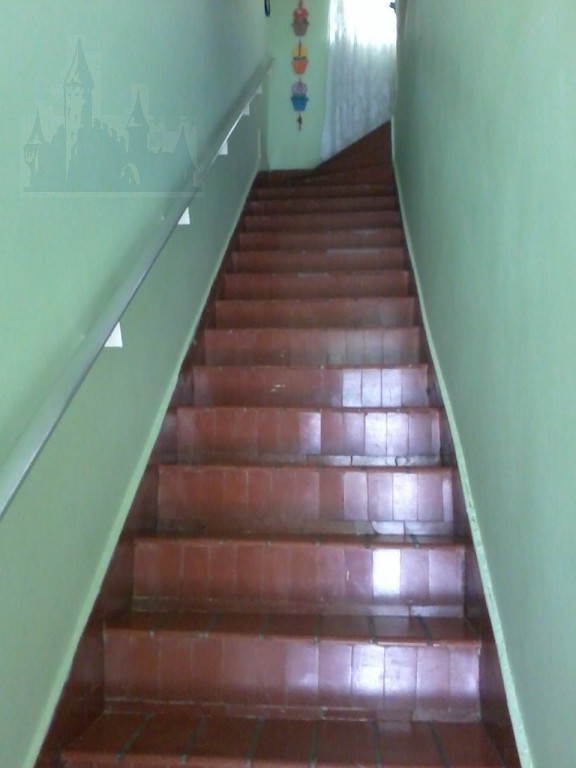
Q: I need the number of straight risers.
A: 13